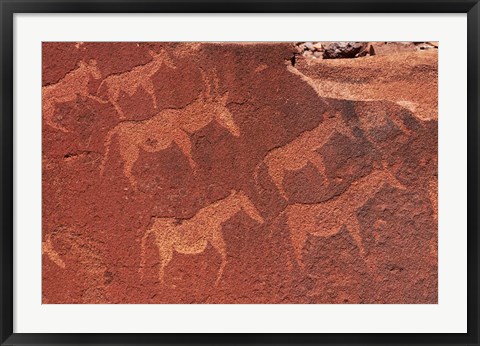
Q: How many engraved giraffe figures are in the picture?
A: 0